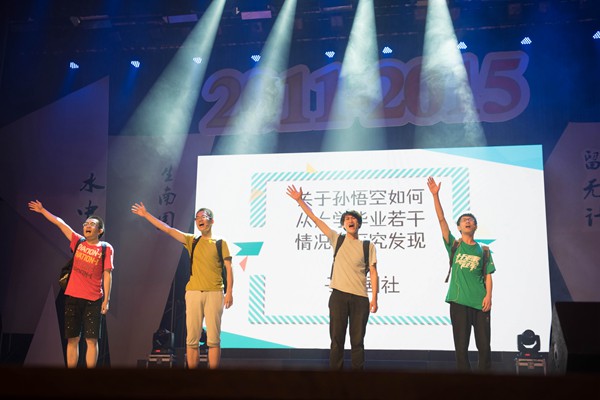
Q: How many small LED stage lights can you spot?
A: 9